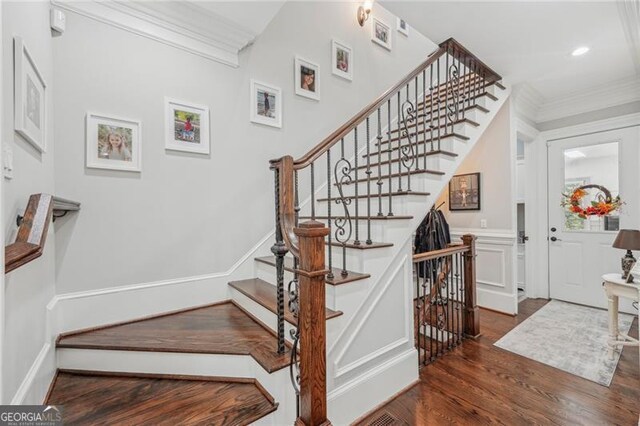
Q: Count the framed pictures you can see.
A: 9